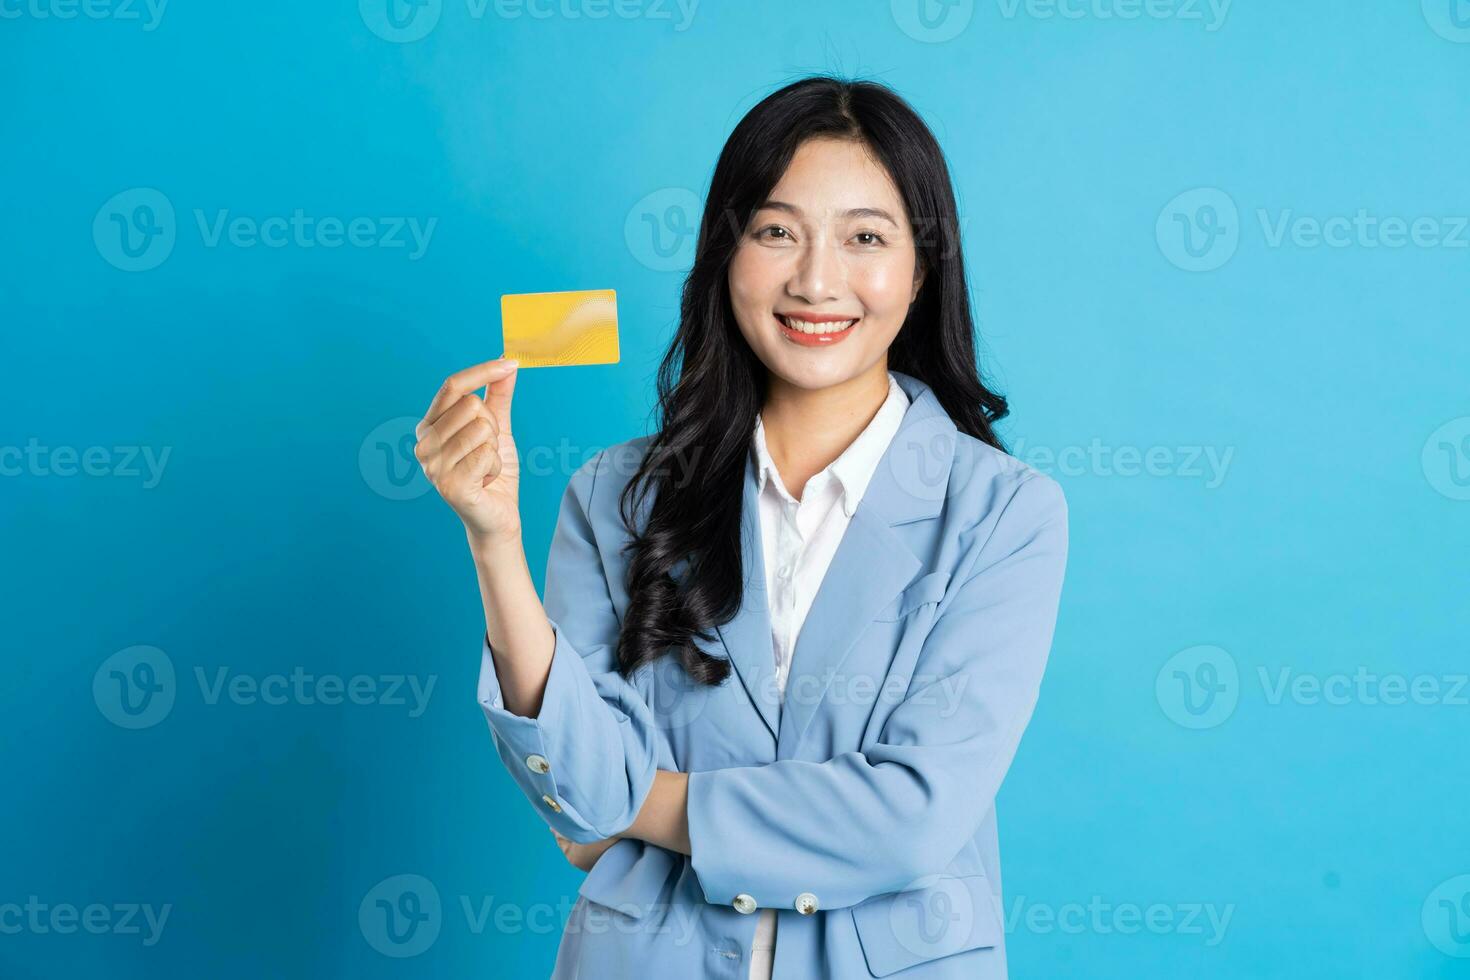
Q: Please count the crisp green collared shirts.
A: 0